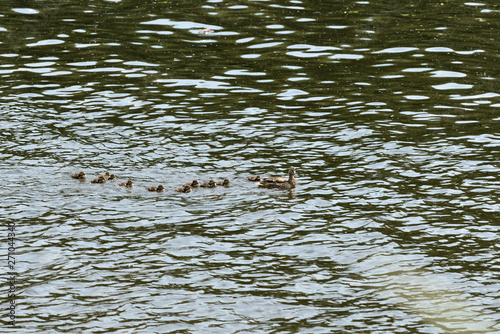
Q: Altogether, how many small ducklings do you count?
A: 11